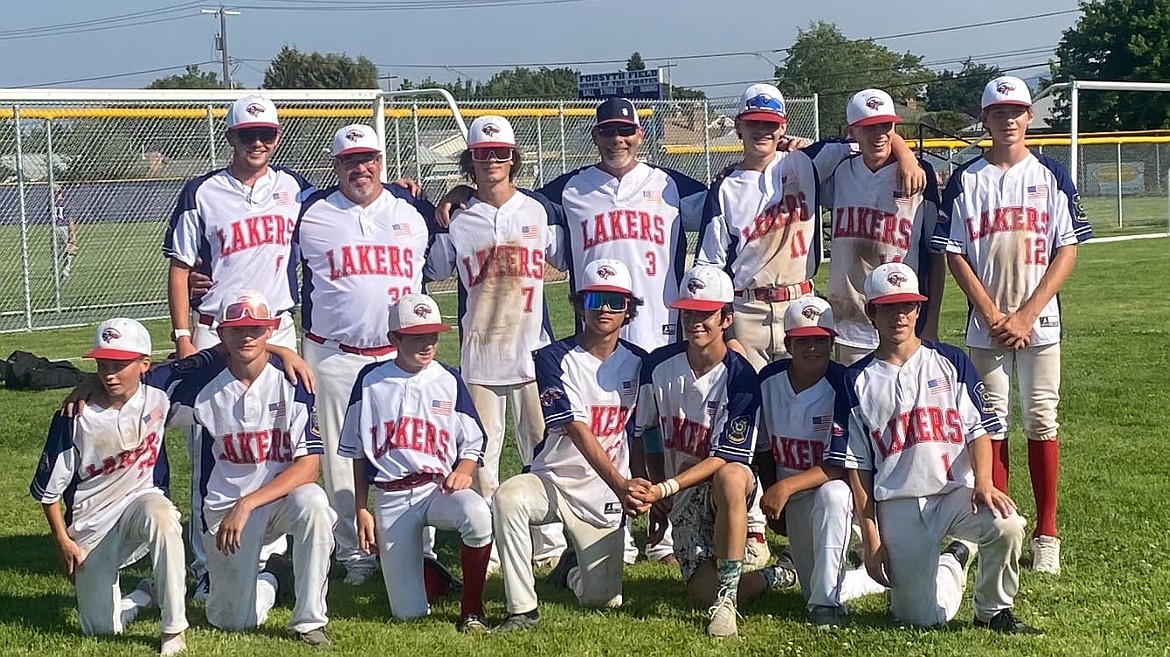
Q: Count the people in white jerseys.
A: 14